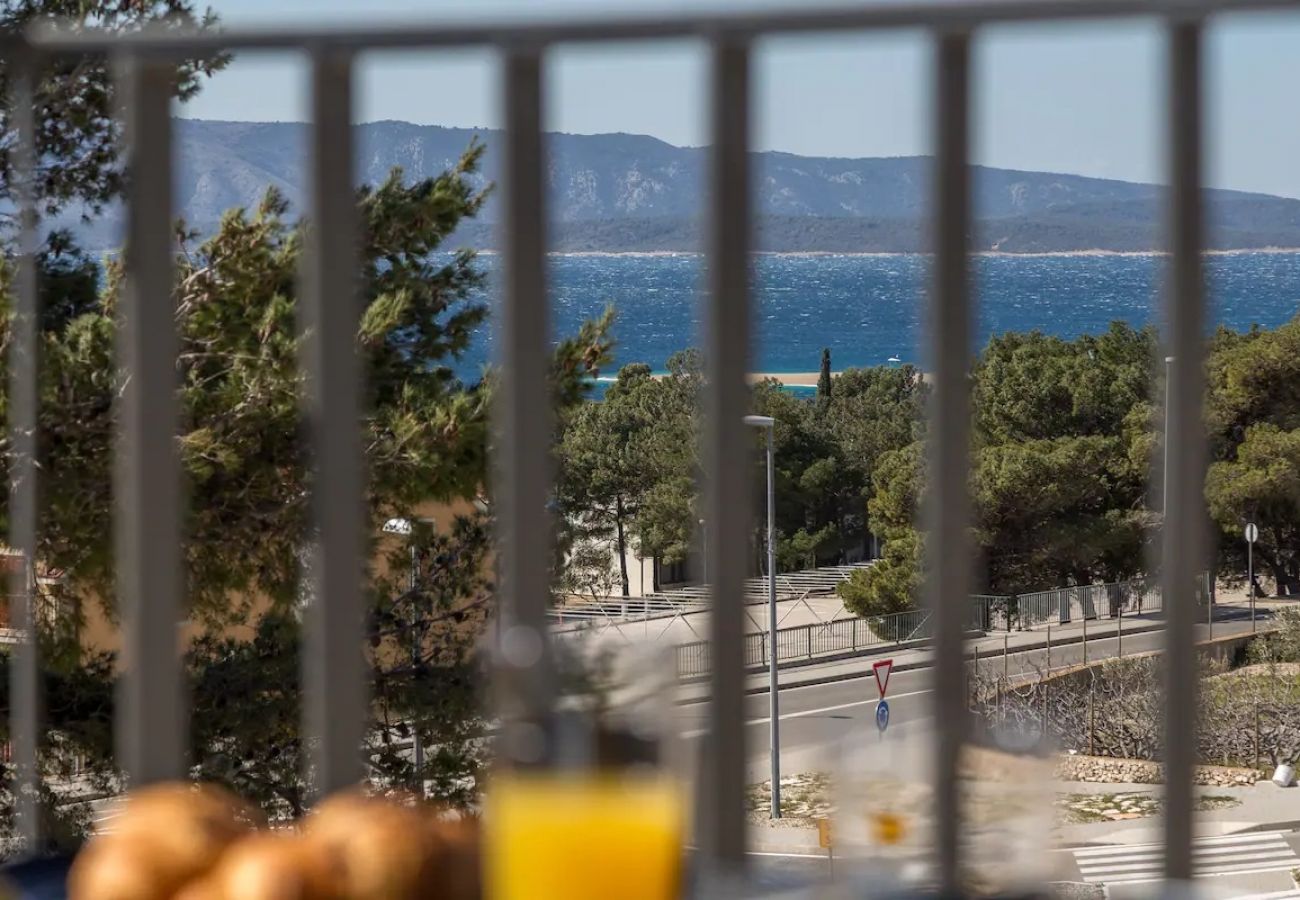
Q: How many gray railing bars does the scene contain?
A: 7